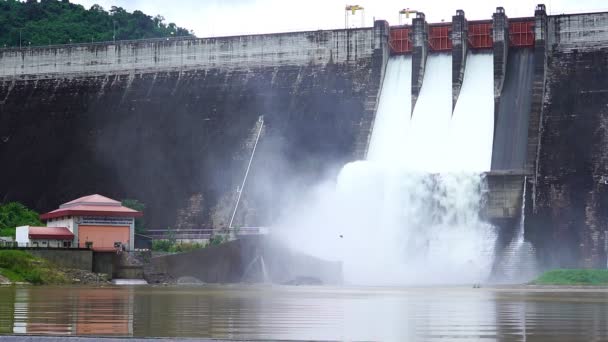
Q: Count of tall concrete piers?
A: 5